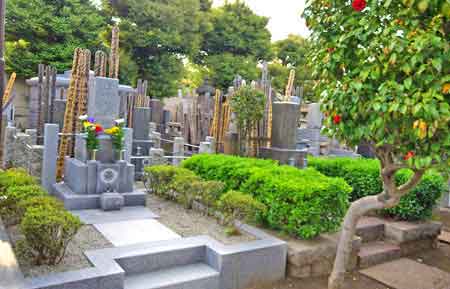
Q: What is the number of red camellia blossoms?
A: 3